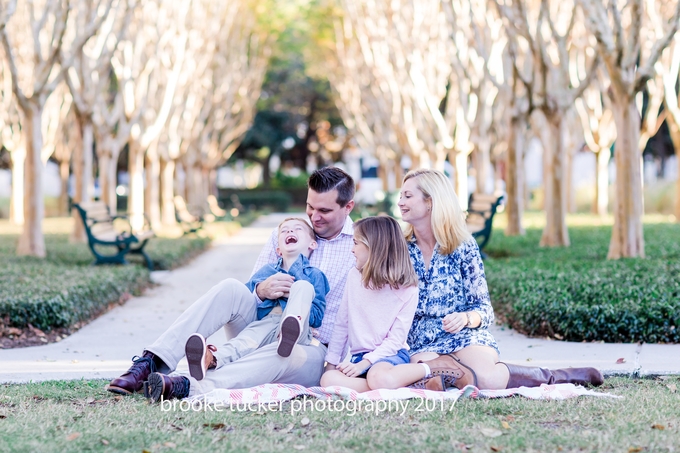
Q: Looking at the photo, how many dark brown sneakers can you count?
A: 2